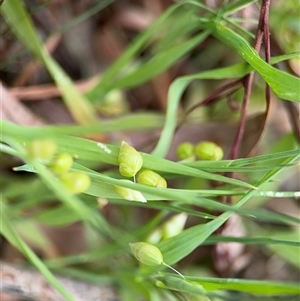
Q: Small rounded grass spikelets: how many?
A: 11